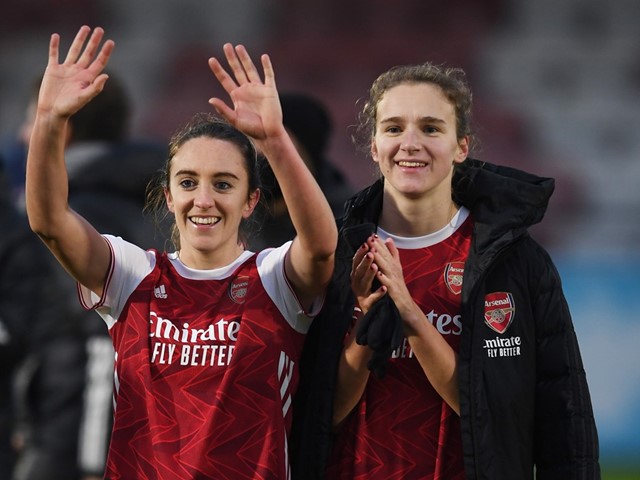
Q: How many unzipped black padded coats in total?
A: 1